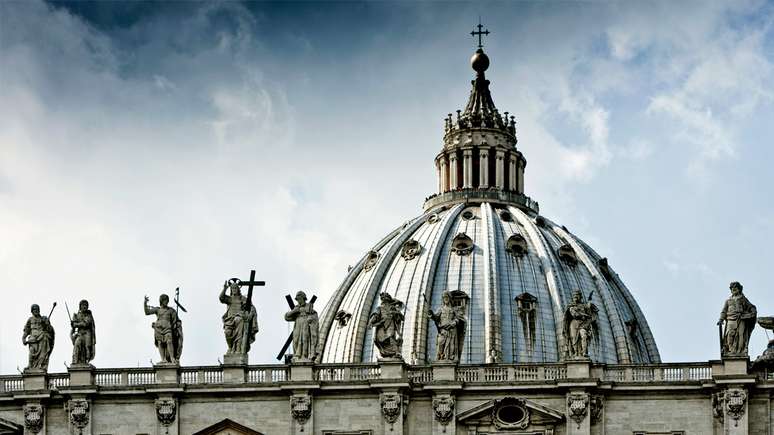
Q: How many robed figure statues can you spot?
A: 9